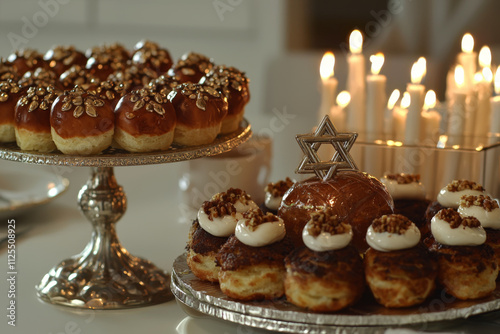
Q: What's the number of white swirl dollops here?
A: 10